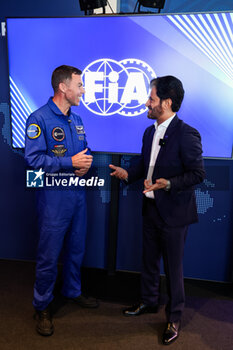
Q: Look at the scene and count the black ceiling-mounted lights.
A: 2